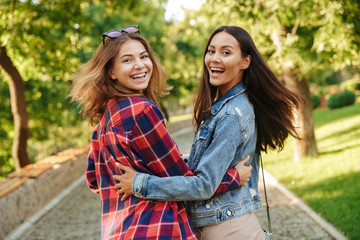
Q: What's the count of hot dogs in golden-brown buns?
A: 0